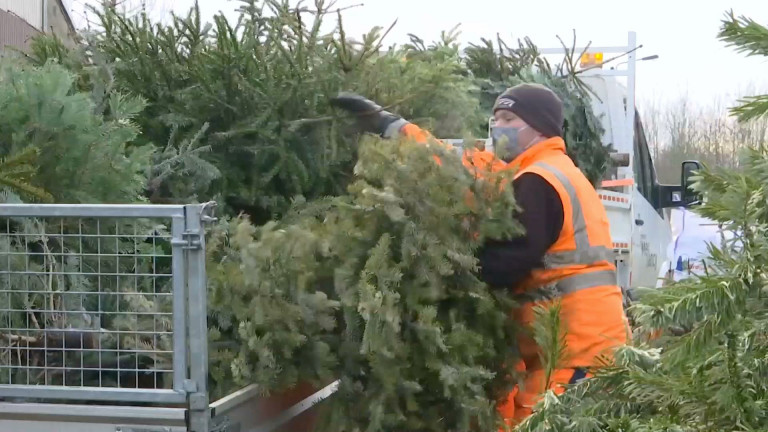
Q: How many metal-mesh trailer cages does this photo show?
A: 1